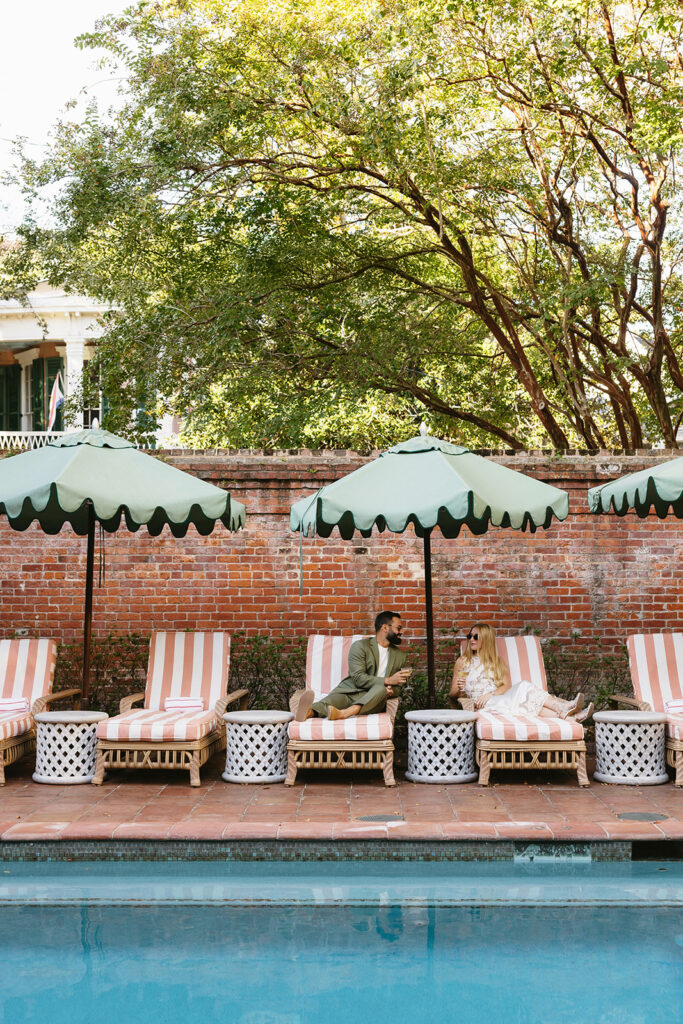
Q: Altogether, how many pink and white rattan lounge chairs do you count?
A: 5